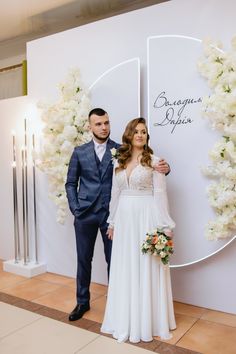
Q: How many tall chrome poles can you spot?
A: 5